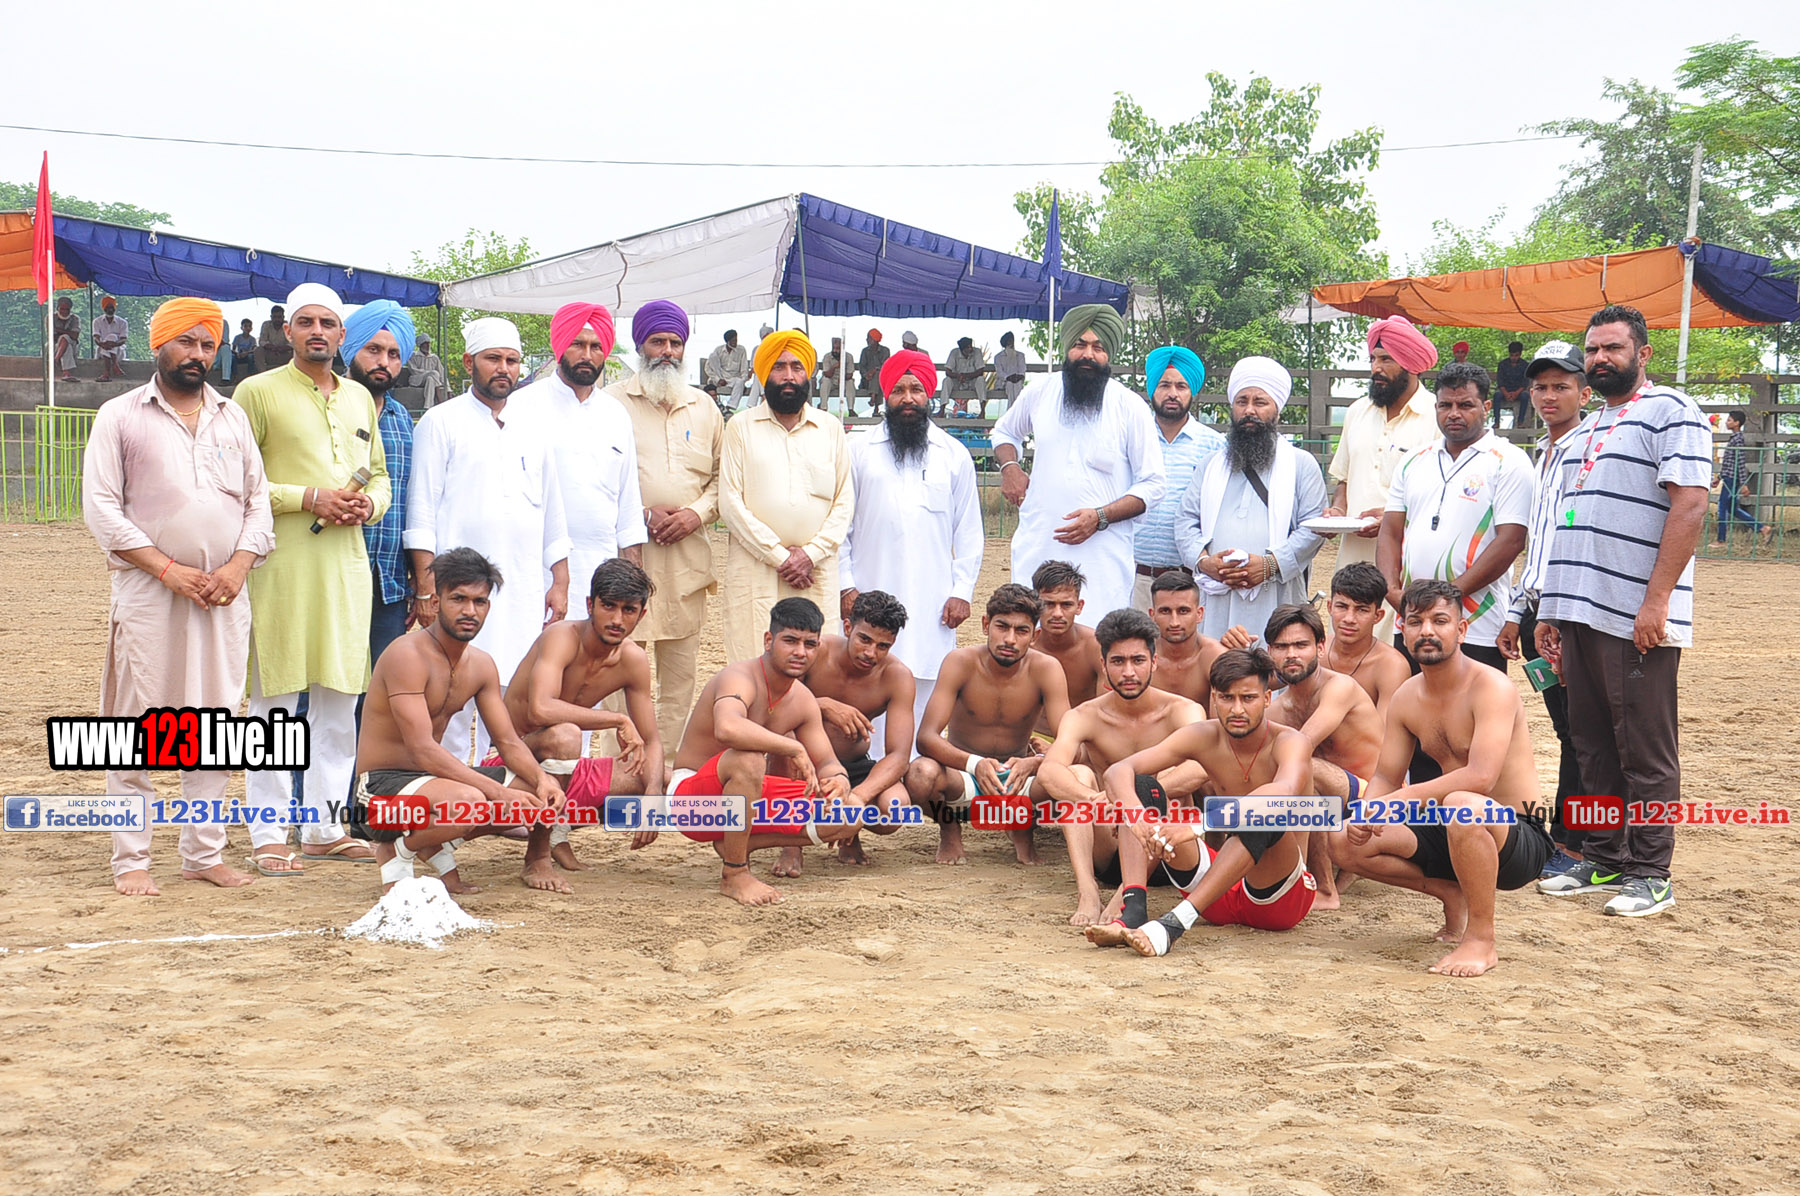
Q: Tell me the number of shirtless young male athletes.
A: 12